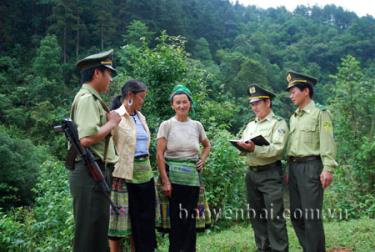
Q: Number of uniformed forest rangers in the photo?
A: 3